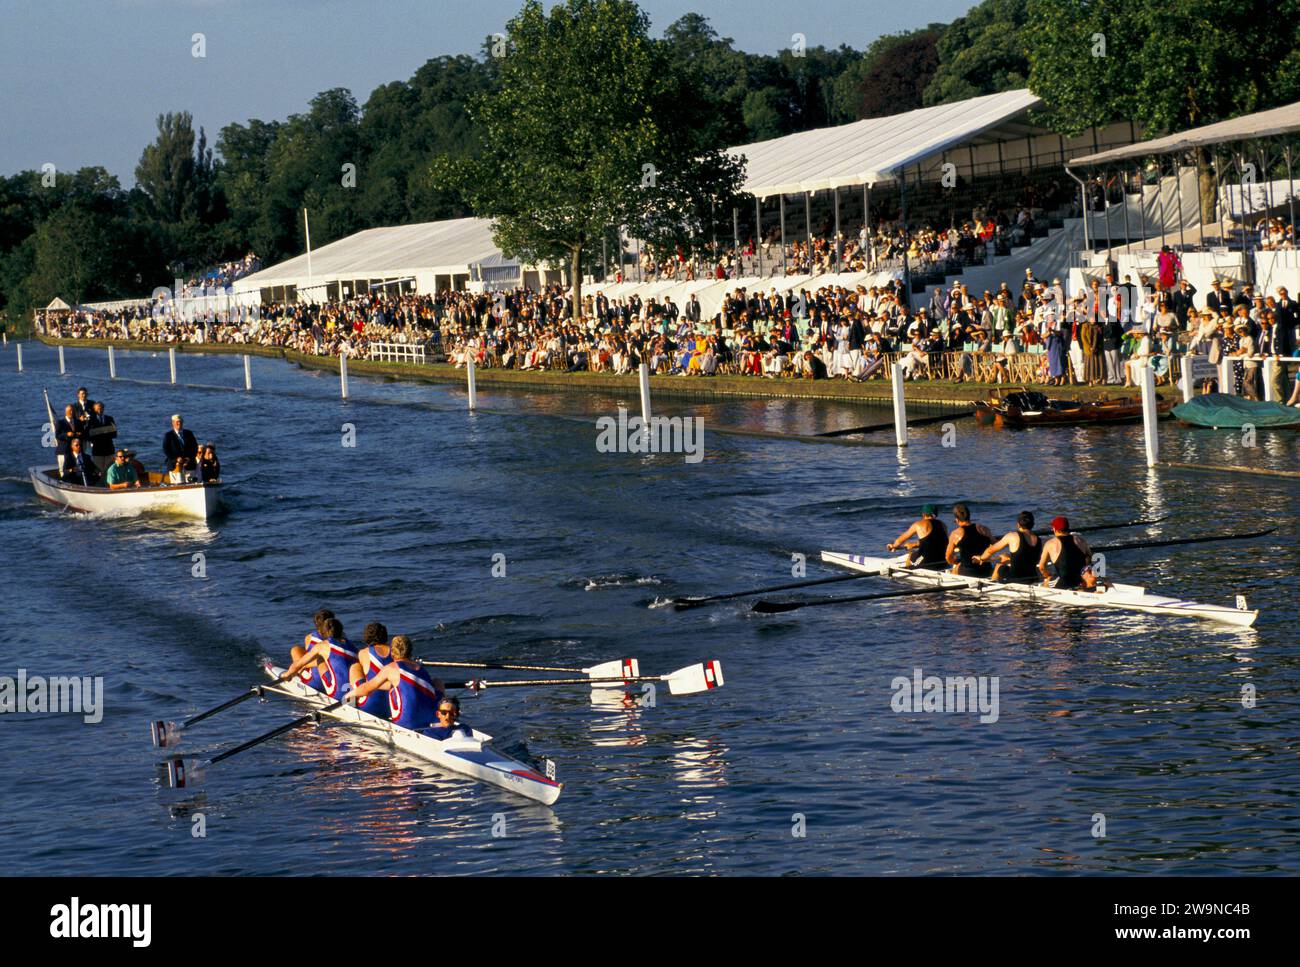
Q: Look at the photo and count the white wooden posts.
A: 11